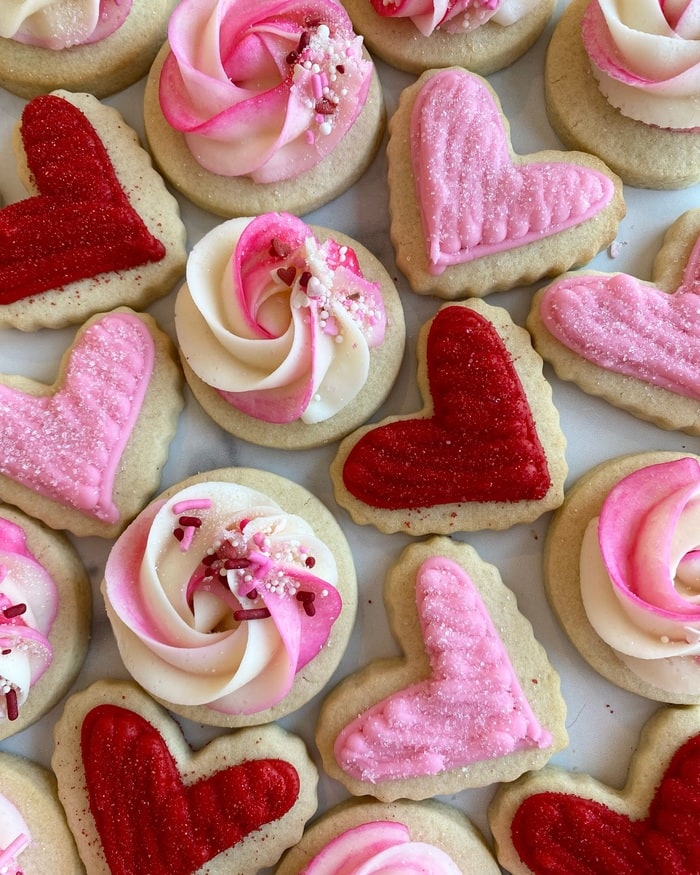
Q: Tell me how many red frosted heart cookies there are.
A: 4